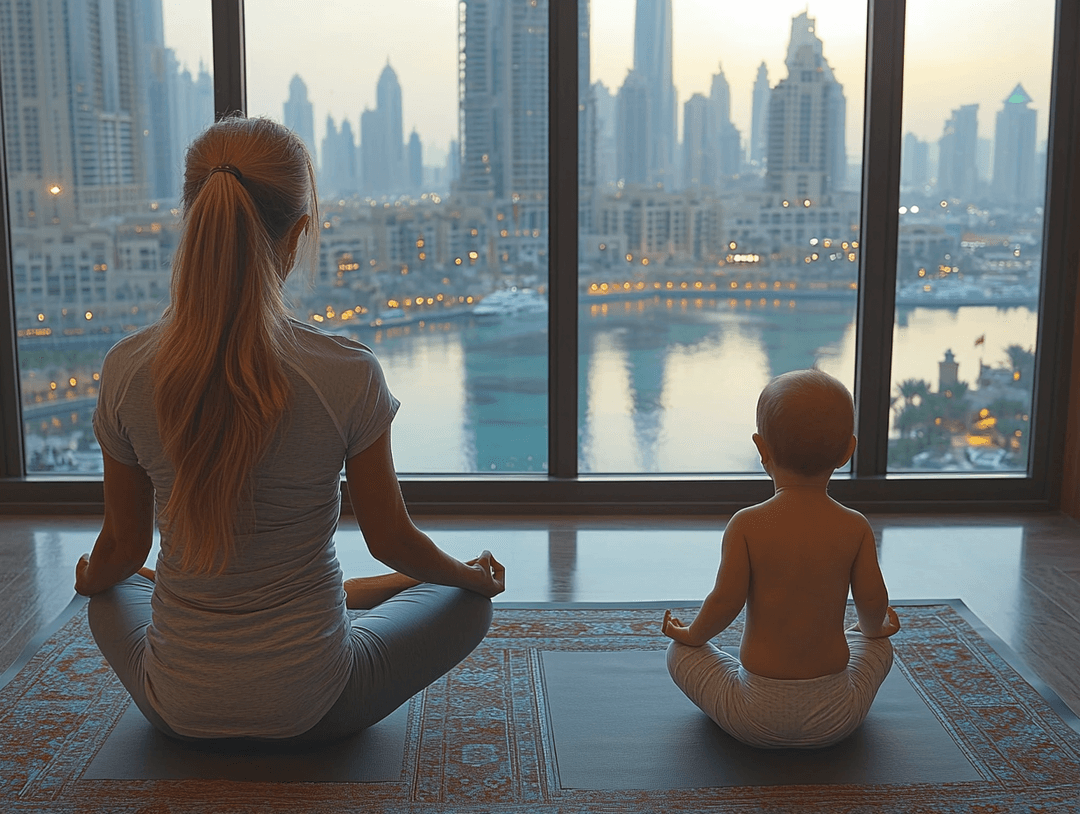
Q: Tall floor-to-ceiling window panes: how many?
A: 4